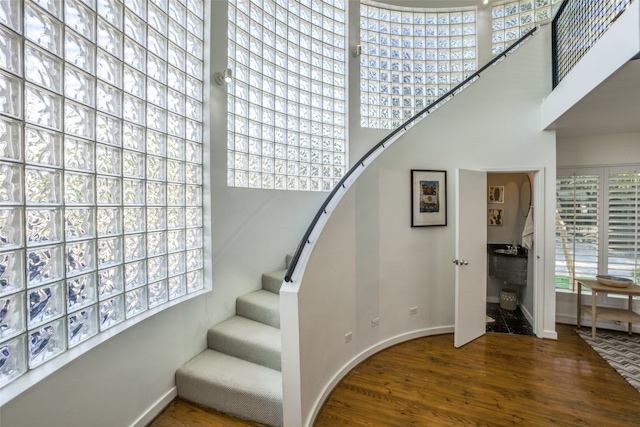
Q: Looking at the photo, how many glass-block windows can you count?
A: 4